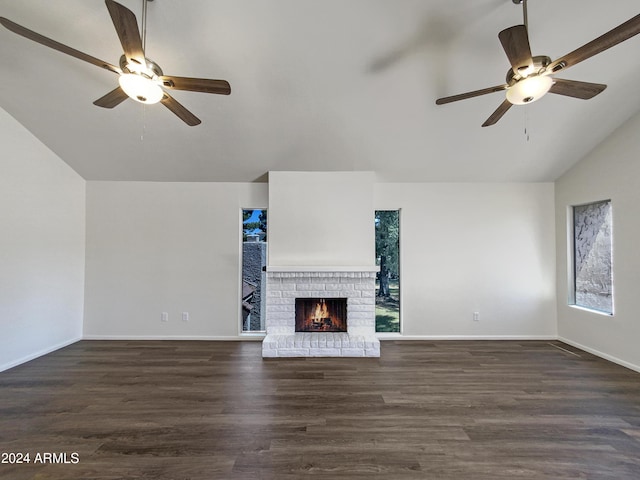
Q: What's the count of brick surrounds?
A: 1